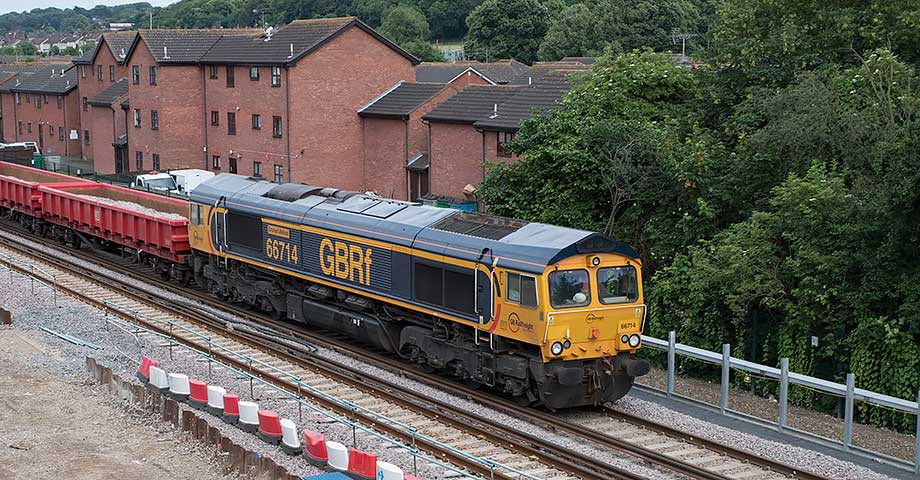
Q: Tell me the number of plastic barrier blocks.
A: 14